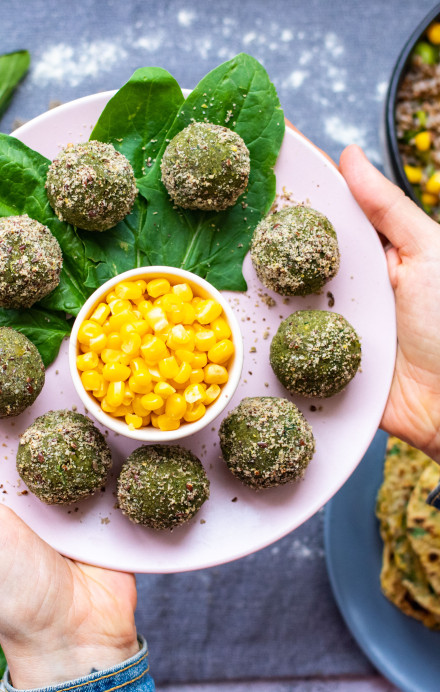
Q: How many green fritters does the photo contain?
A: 9